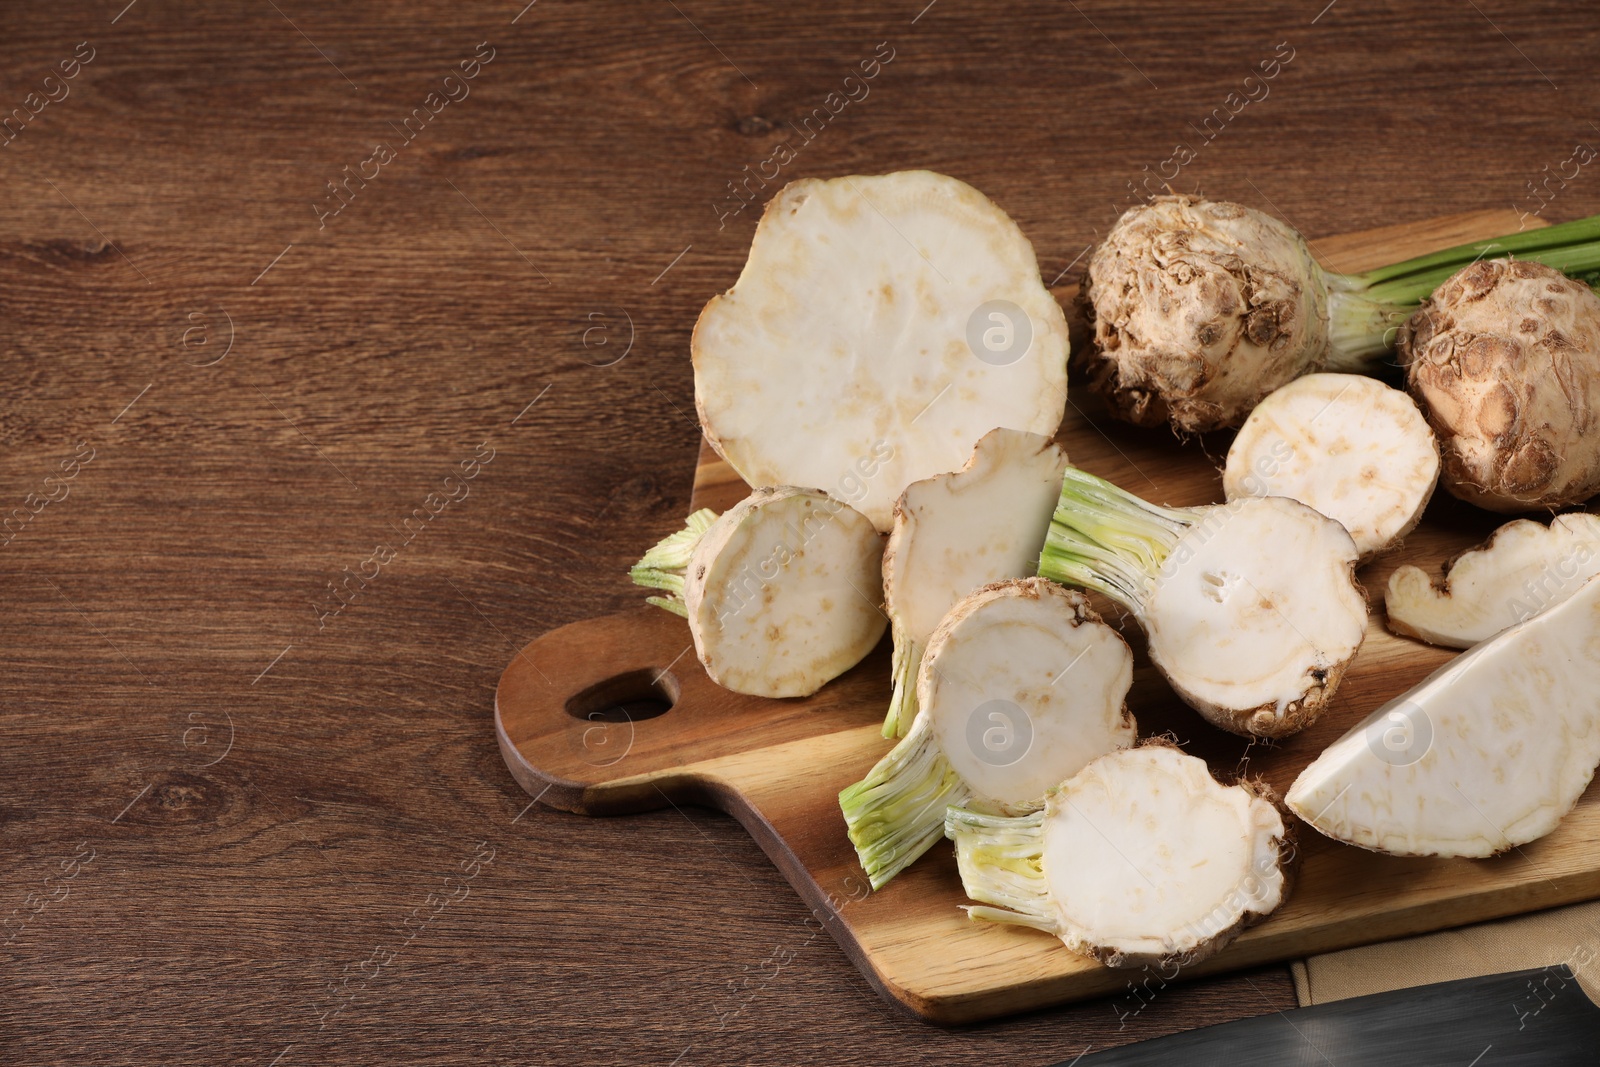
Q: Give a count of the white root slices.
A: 9